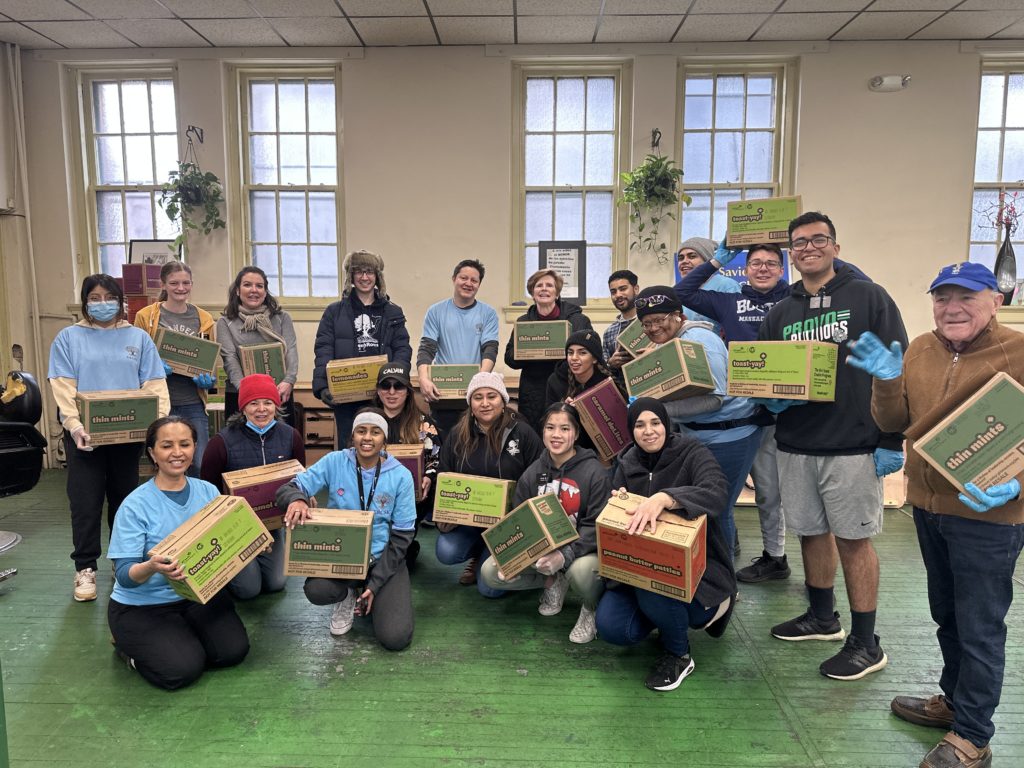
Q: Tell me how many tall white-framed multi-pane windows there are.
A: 5